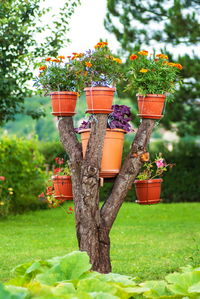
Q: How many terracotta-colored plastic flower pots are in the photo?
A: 6